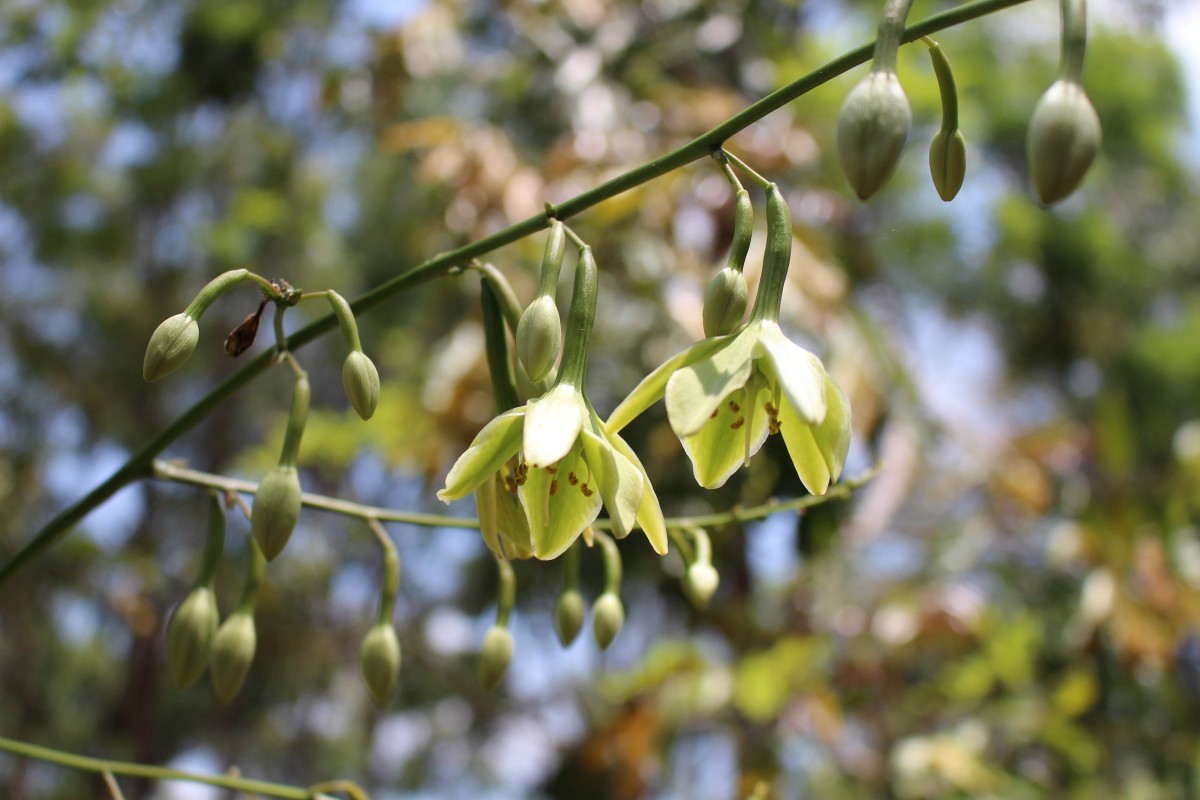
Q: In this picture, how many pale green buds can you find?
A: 15